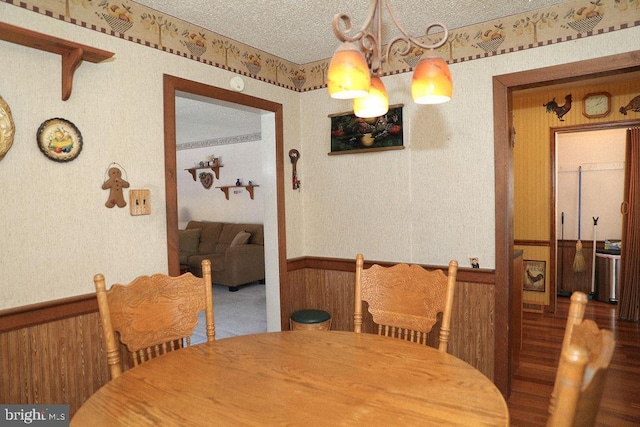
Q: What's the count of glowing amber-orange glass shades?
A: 3